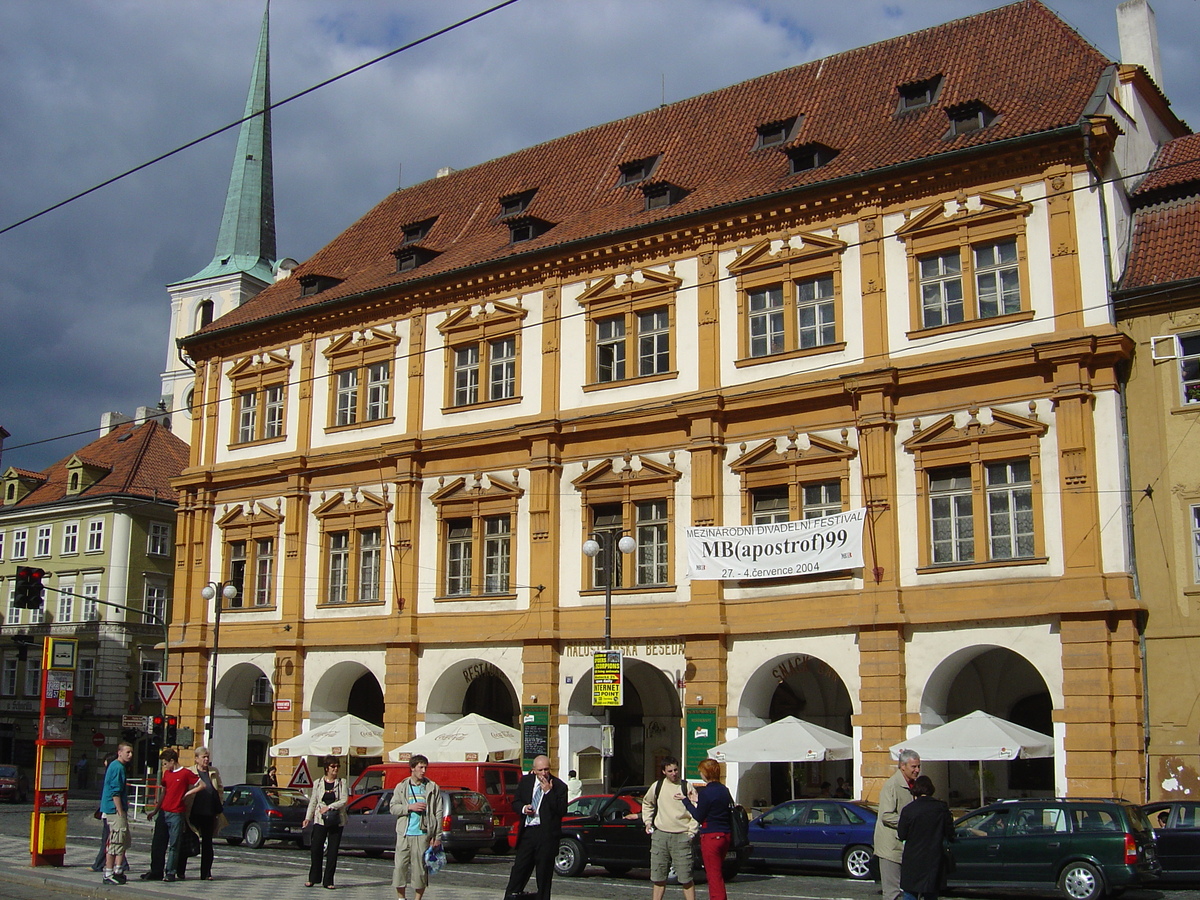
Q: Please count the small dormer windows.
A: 13